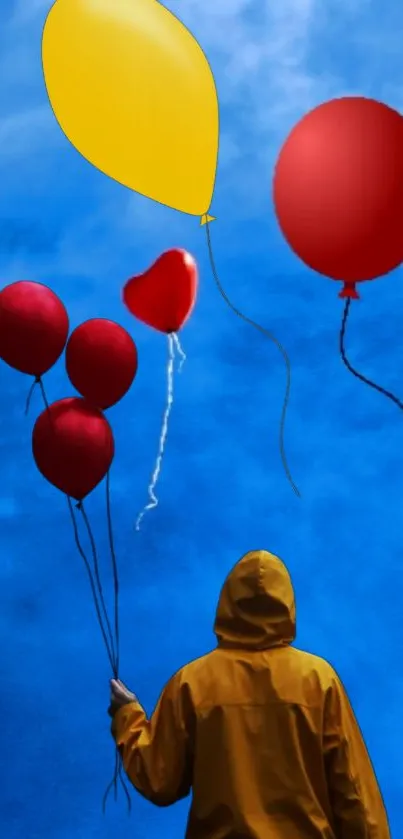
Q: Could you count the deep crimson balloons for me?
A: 3